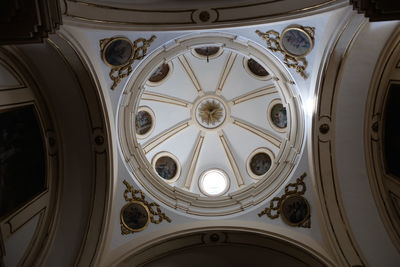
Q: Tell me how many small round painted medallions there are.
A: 11